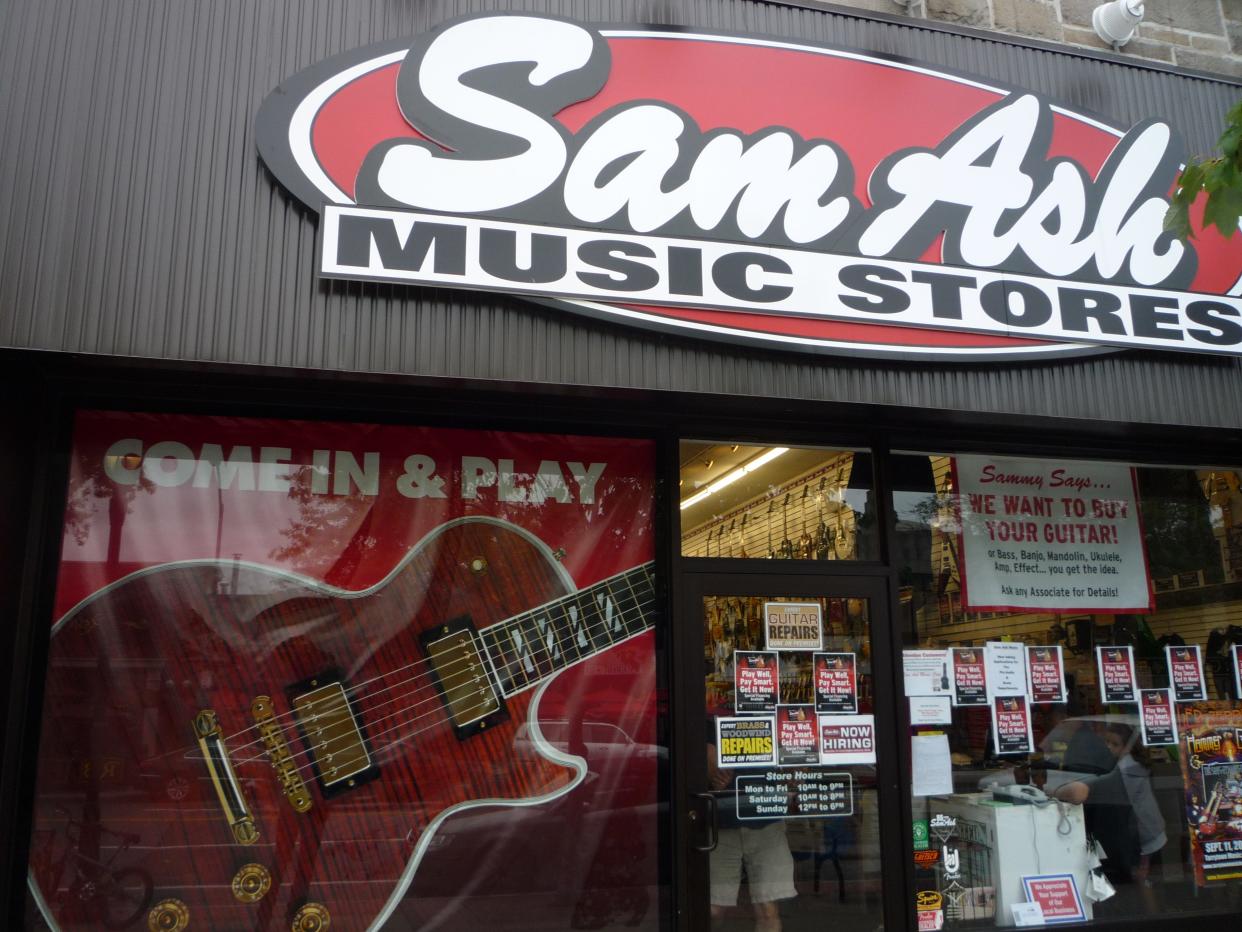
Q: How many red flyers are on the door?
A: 3